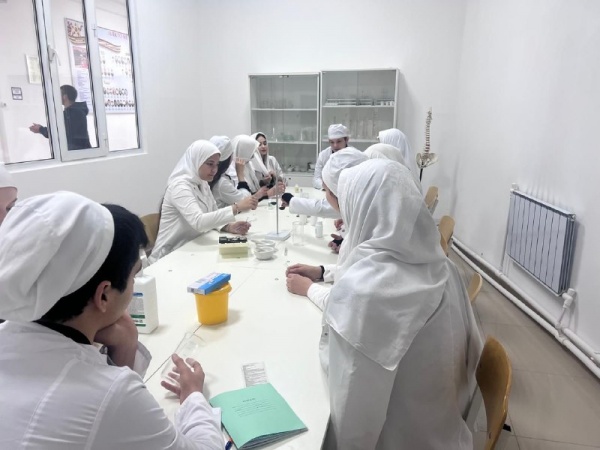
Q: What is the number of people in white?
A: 11